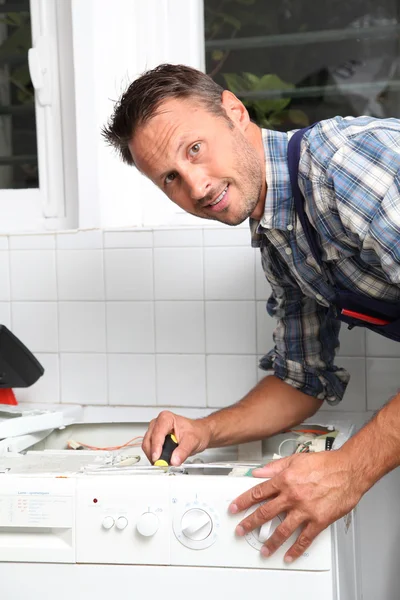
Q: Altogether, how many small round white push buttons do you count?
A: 2